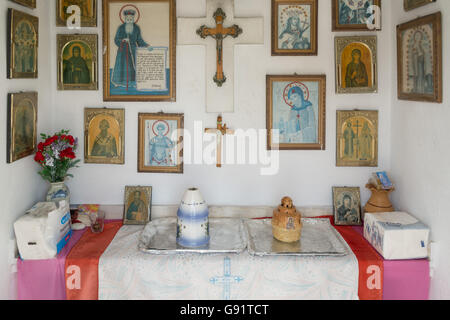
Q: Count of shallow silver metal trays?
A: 2